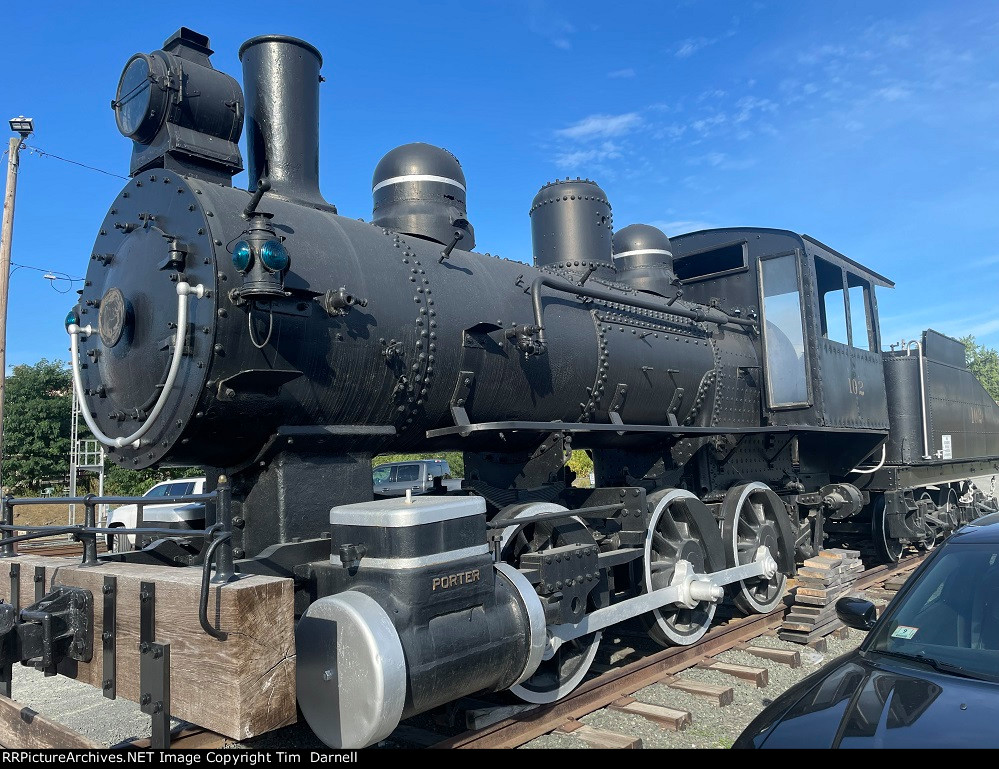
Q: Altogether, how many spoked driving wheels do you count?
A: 3